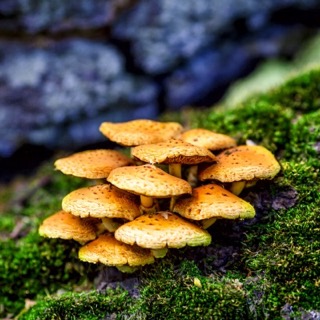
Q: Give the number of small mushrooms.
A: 11